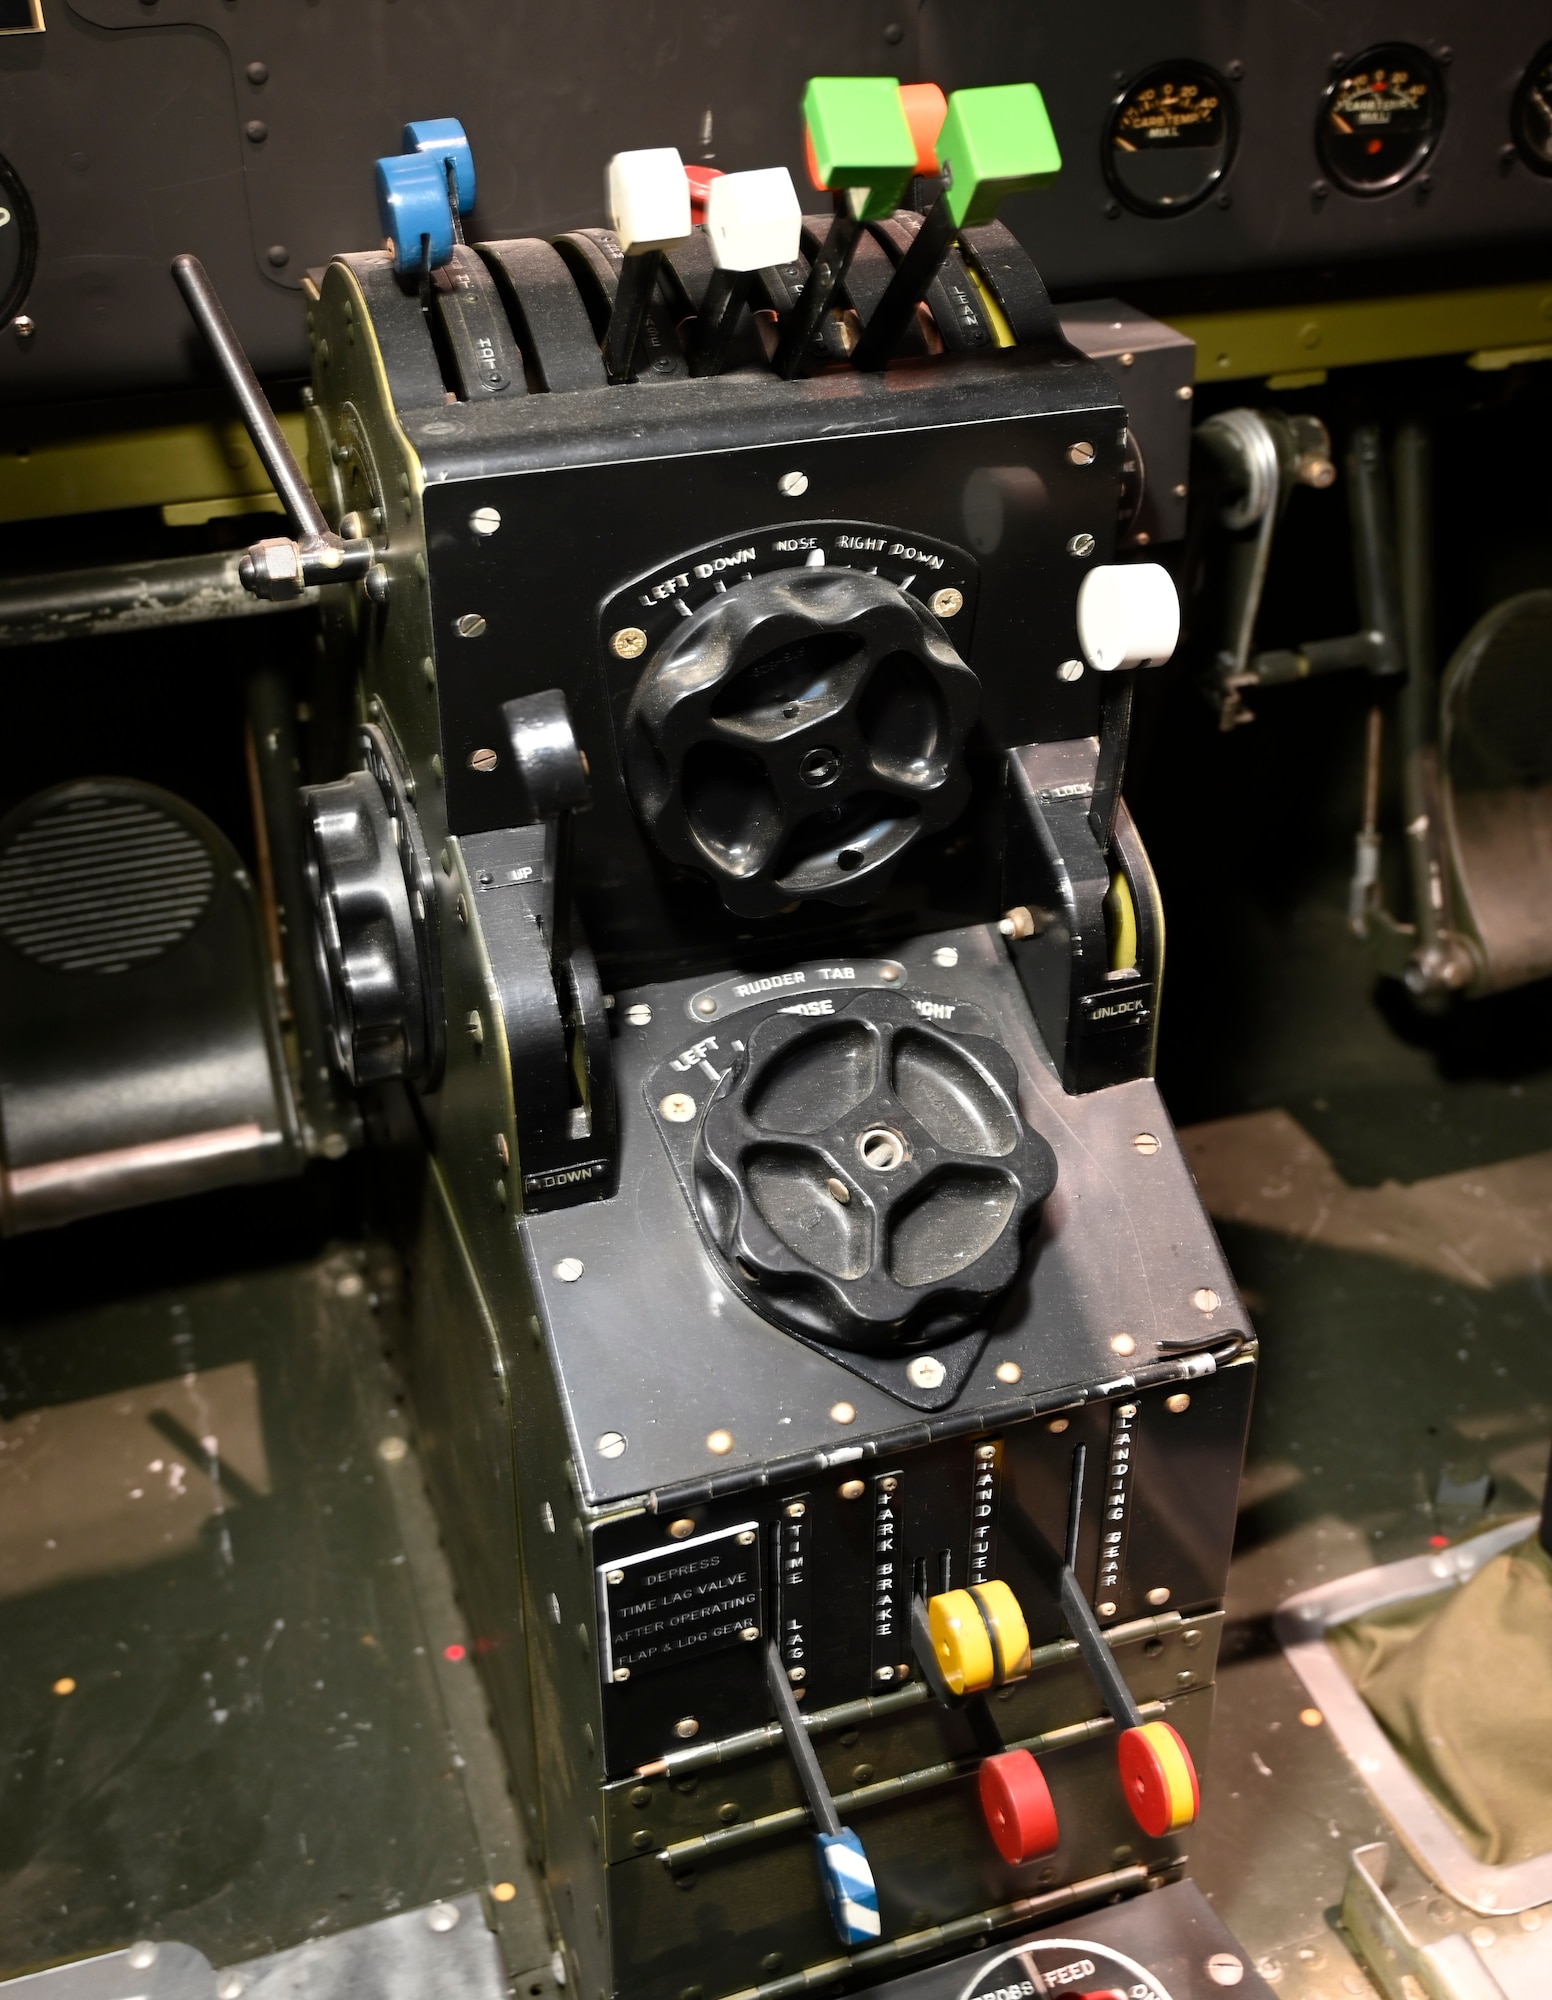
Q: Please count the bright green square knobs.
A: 2